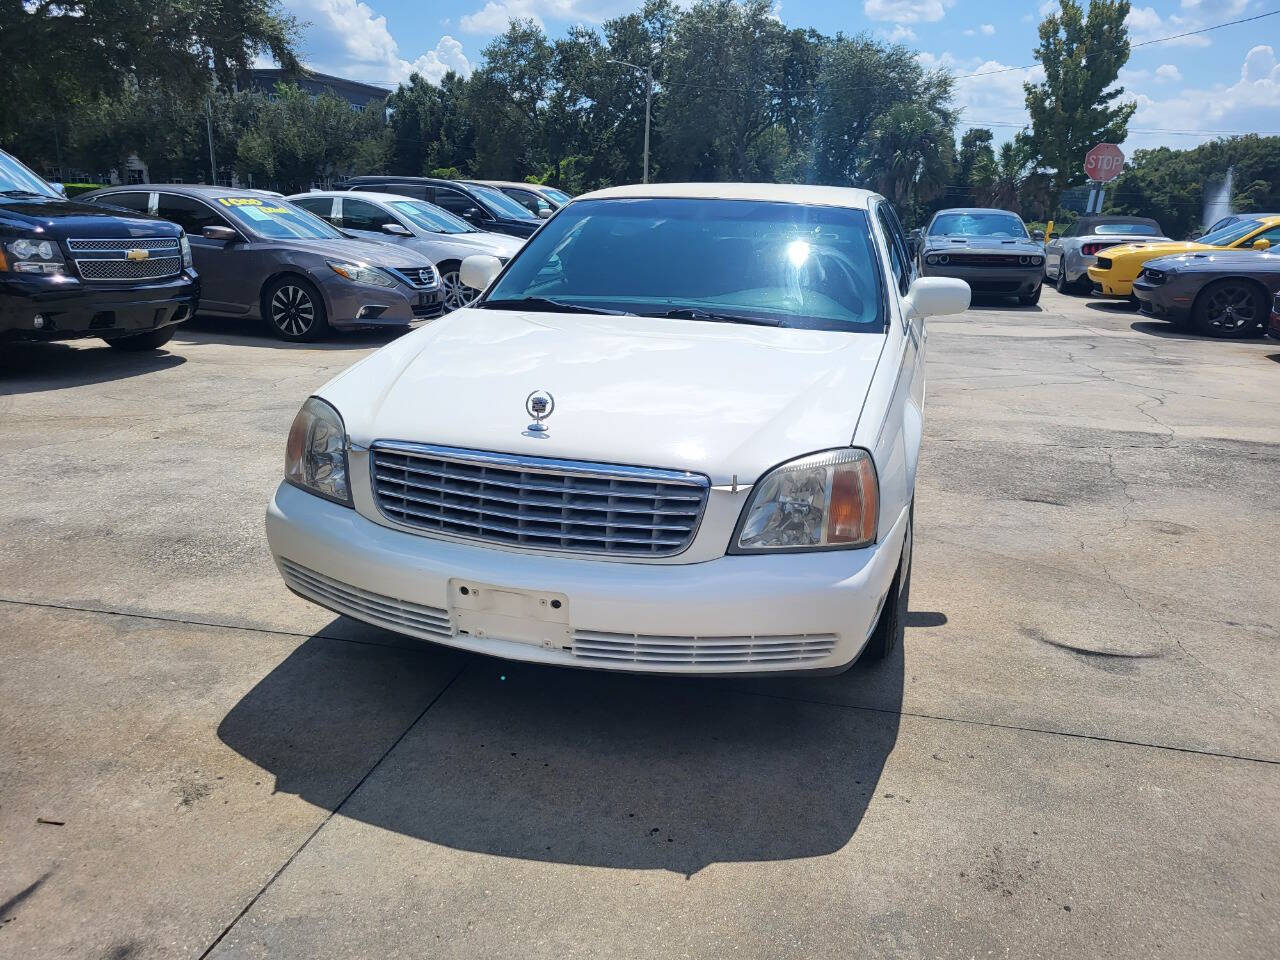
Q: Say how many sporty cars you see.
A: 4